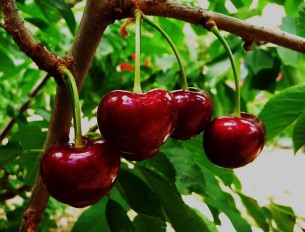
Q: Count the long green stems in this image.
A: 4